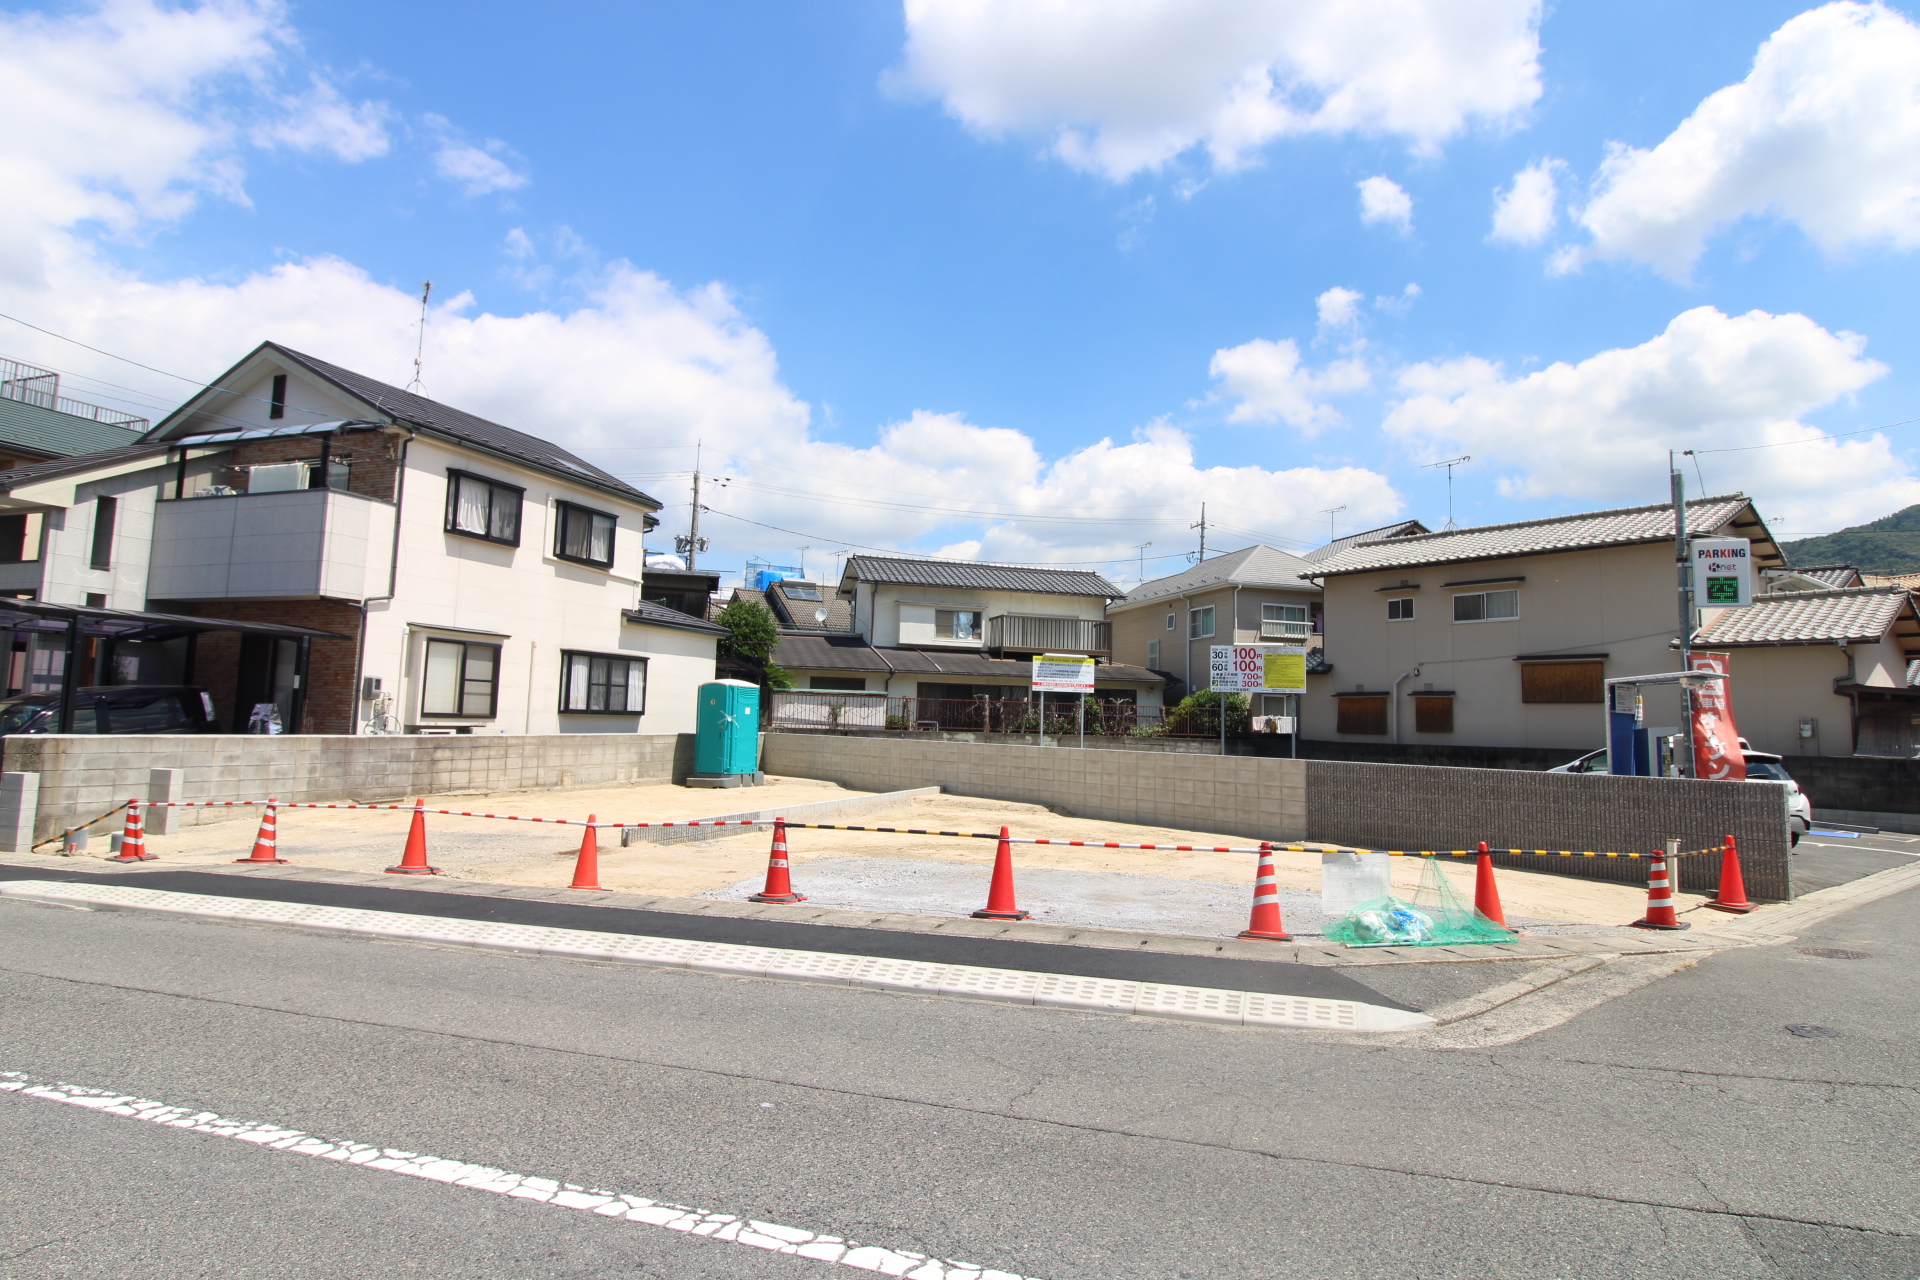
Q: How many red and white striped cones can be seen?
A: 5